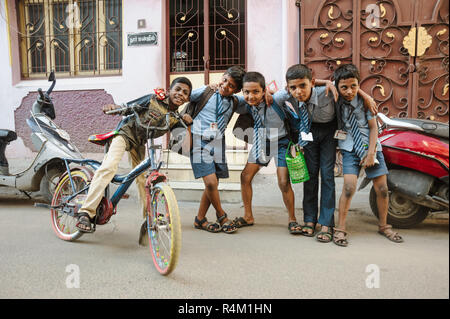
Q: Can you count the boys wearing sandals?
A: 5